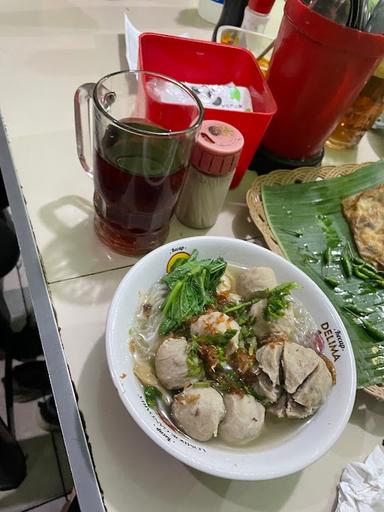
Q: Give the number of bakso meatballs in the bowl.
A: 7